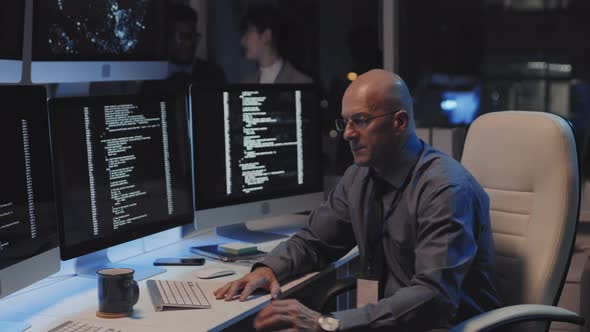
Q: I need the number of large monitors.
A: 5